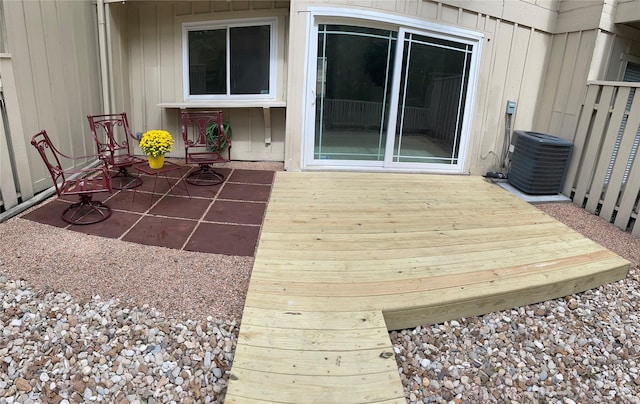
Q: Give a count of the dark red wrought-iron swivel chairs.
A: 3